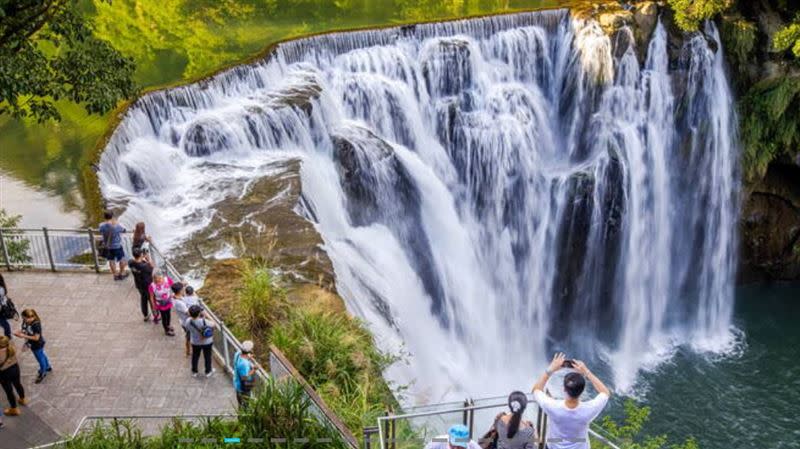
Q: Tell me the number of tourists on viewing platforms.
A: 14